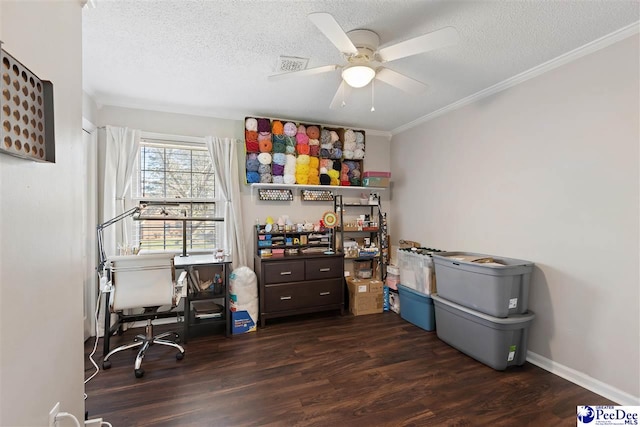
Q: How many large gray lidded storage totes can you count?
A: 2